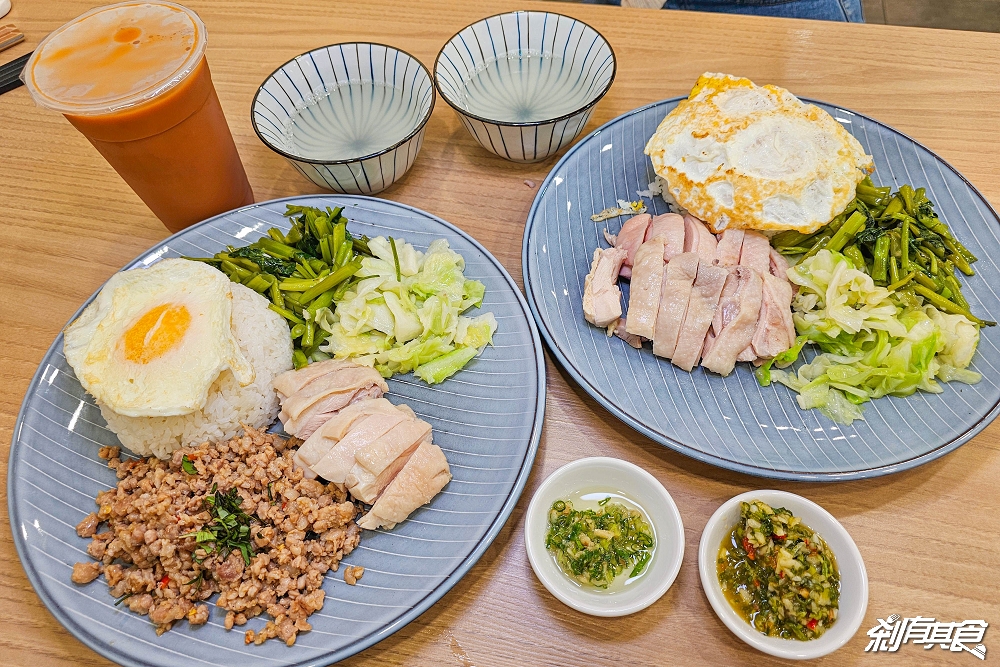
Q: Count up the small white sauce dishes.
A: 2